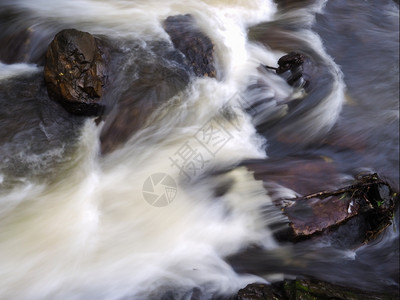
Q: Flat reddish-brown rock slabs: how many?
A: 1